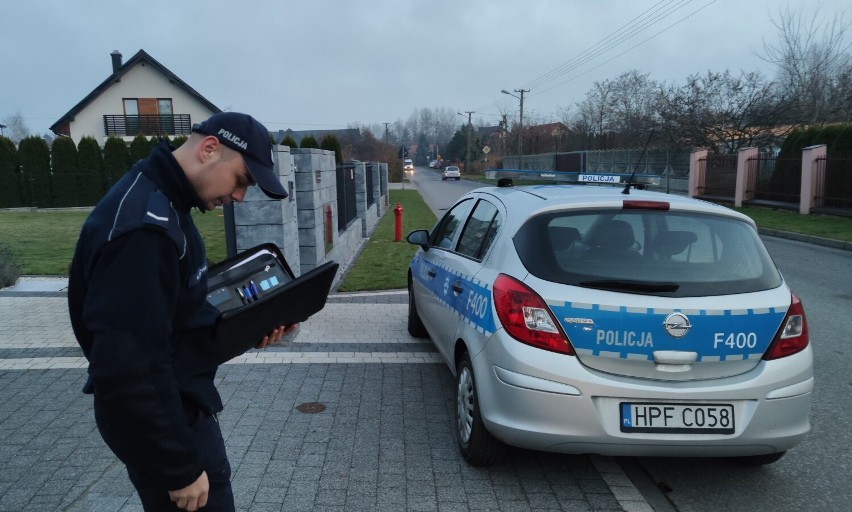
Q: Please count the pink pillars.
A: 3